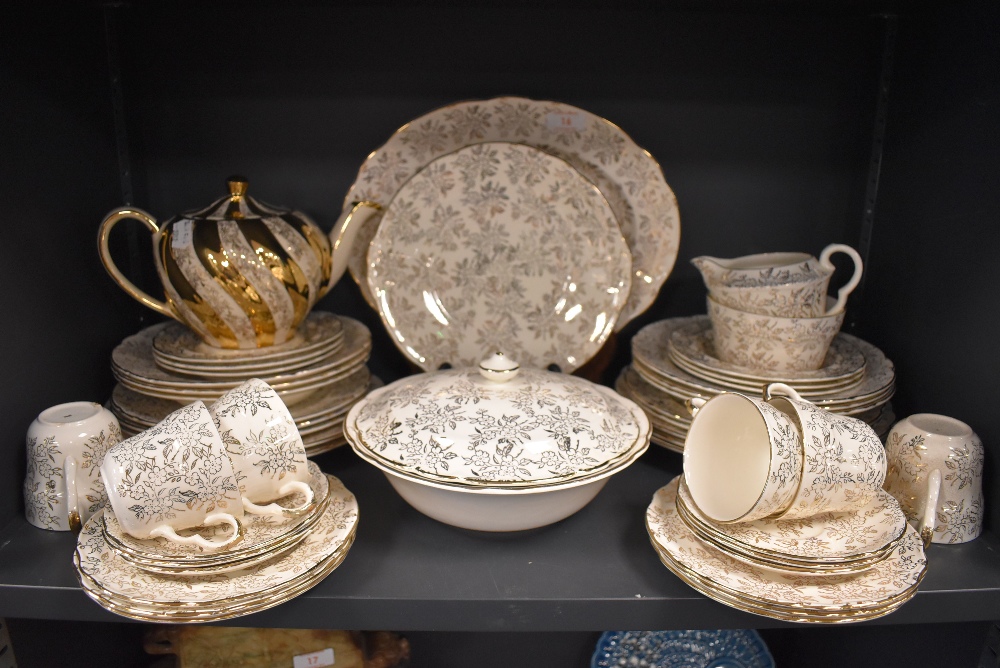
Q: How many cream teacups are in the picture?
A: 6